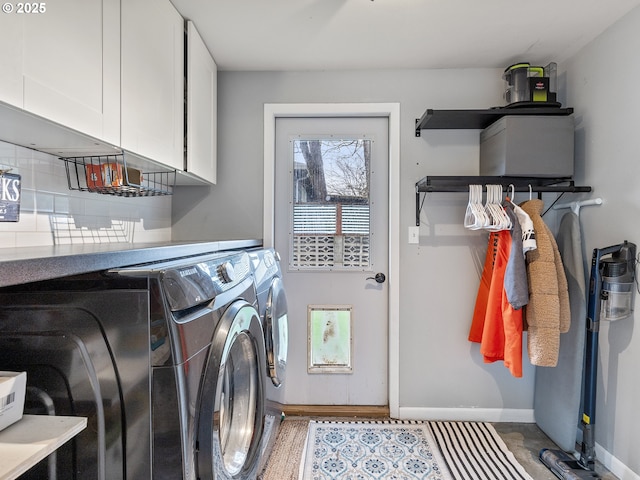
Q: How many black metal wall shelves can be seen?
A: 2